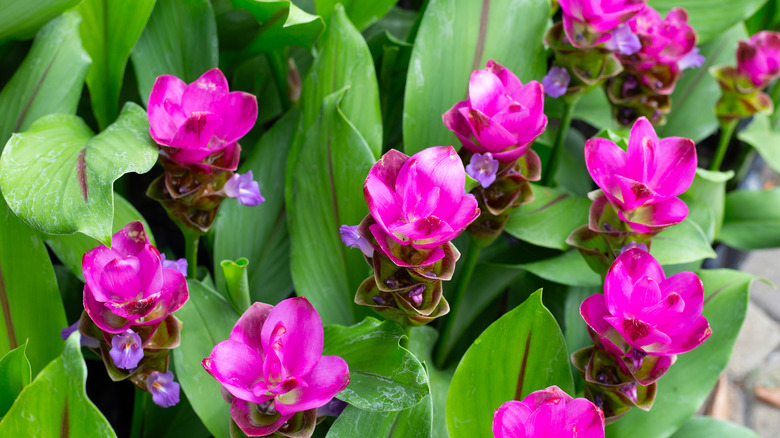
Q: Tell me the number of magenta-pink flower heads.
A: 11